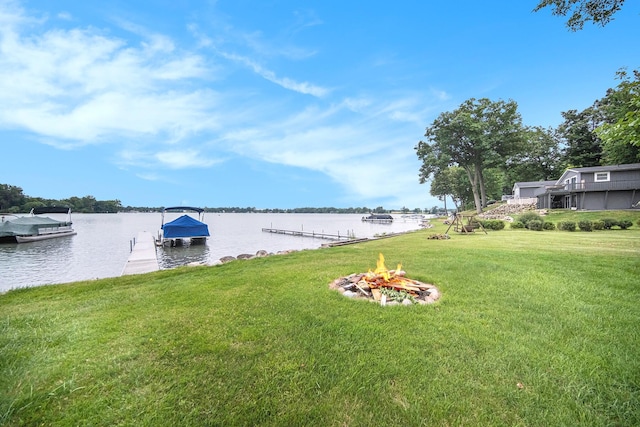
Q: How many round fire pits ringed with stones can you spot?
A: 1